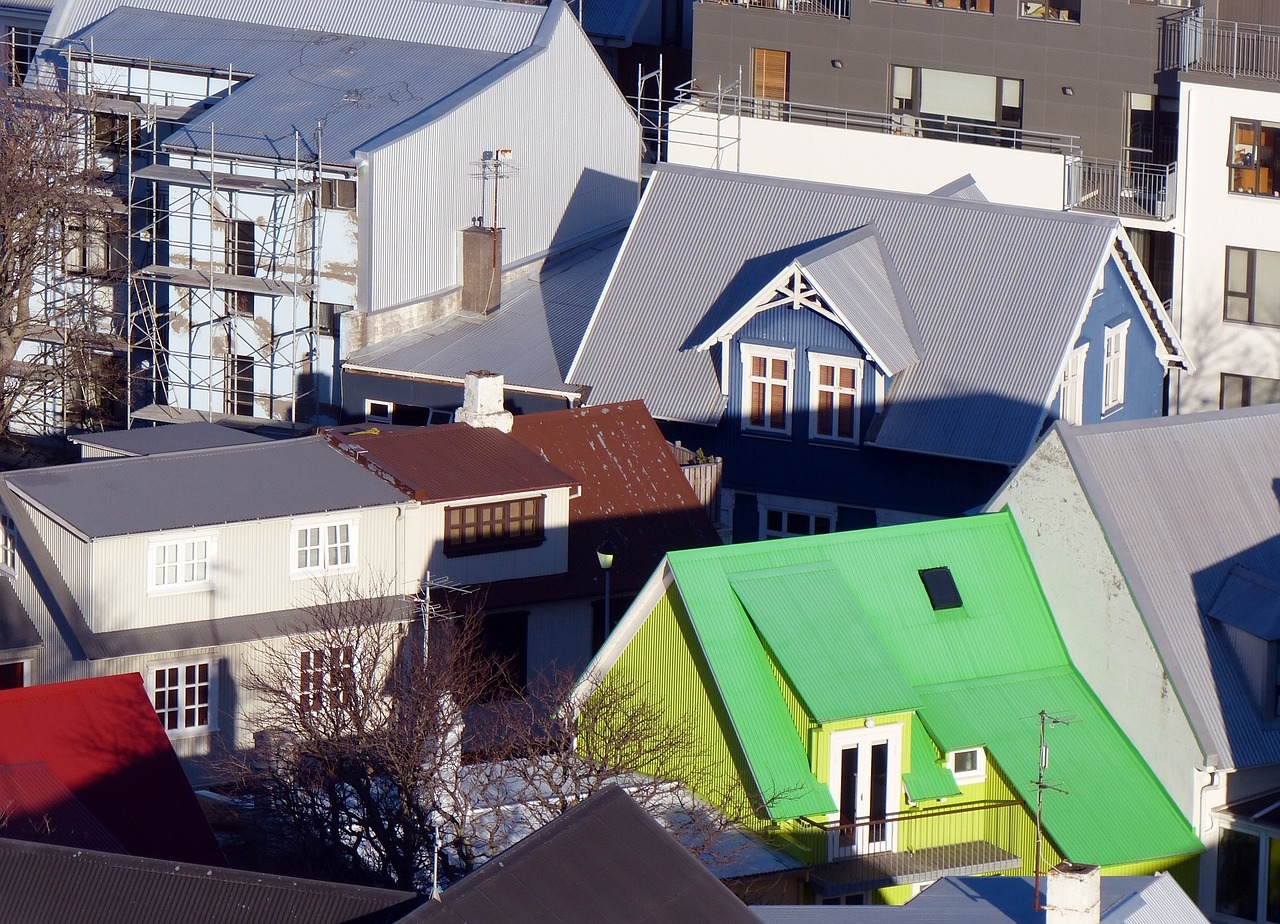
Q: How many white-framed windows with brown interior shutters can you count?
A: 2